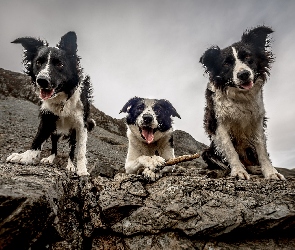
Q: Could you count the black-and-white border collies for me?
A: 3